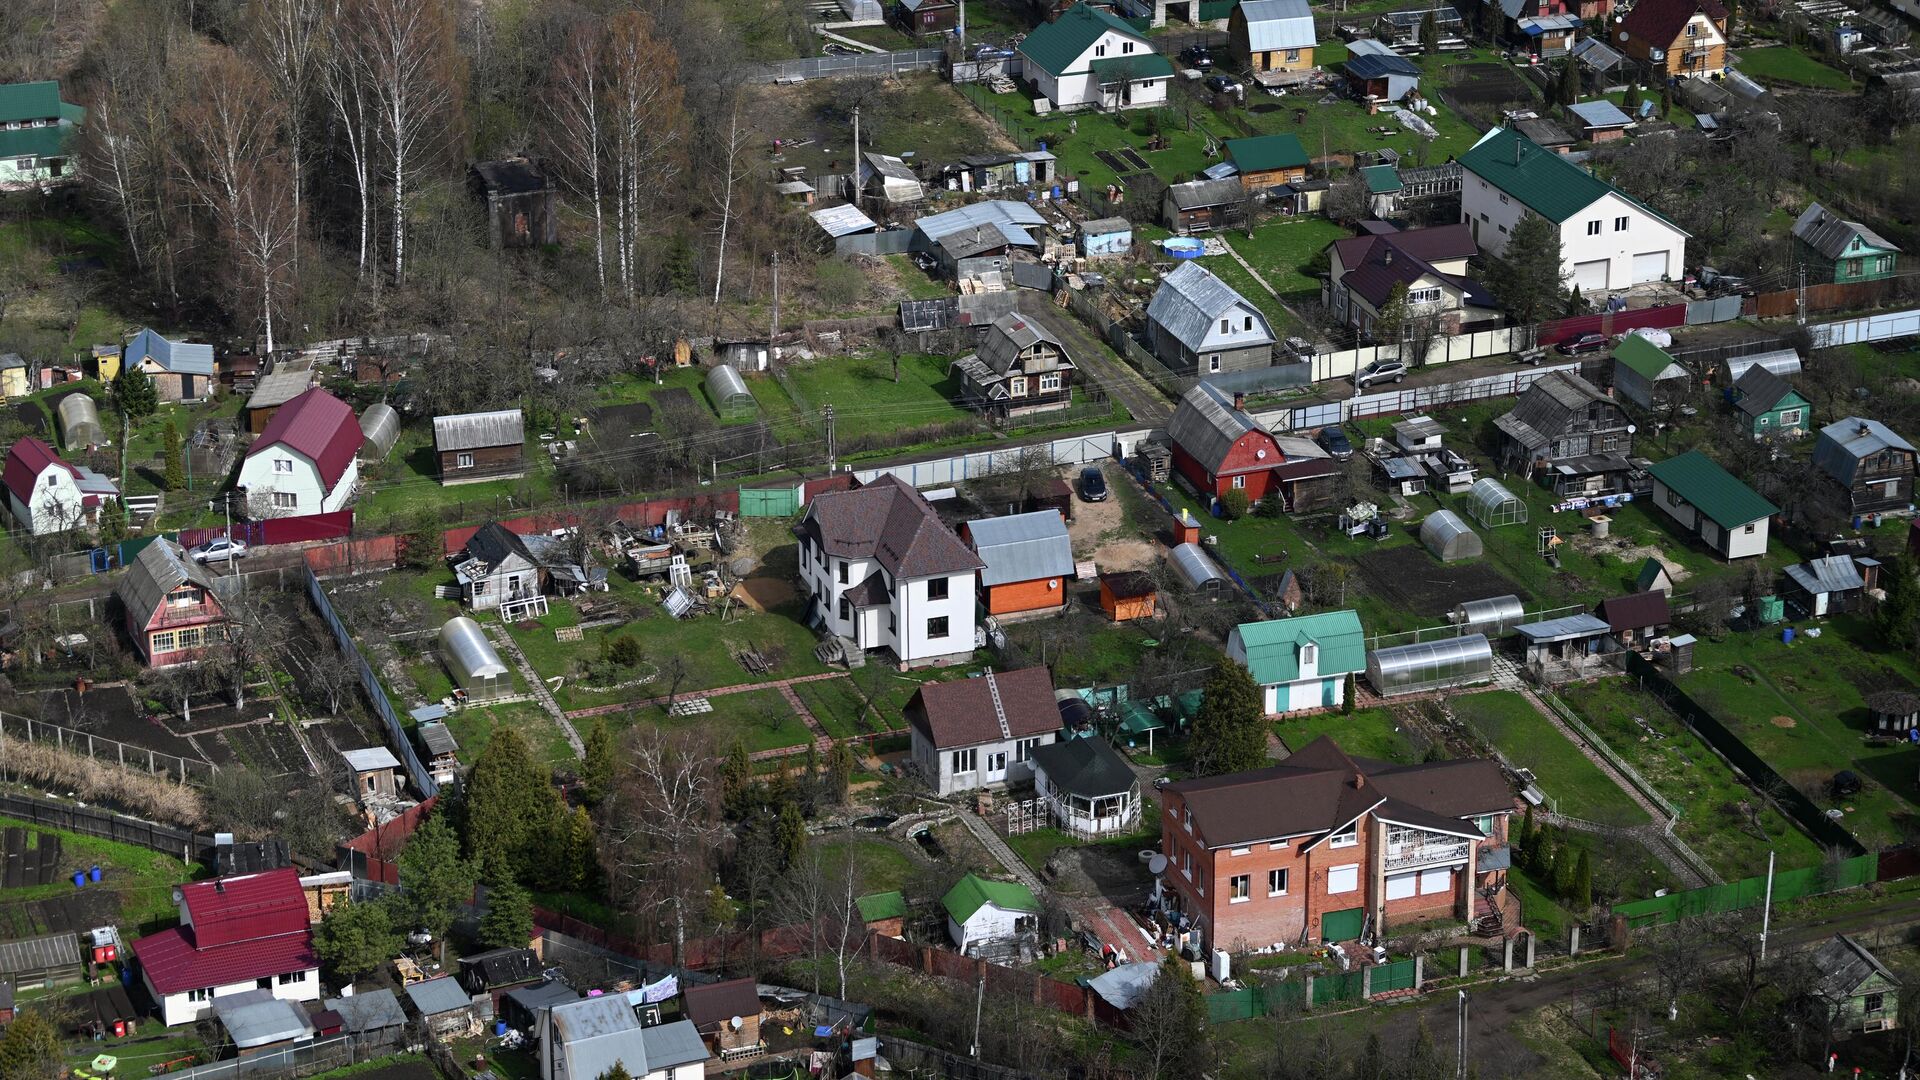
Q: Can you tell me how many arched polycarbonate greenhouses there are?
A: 12